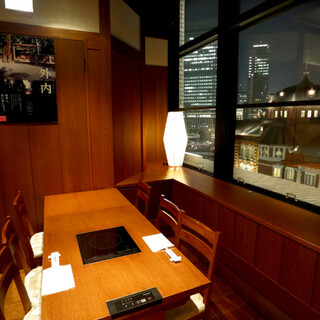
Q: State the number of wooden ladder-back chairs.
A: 6